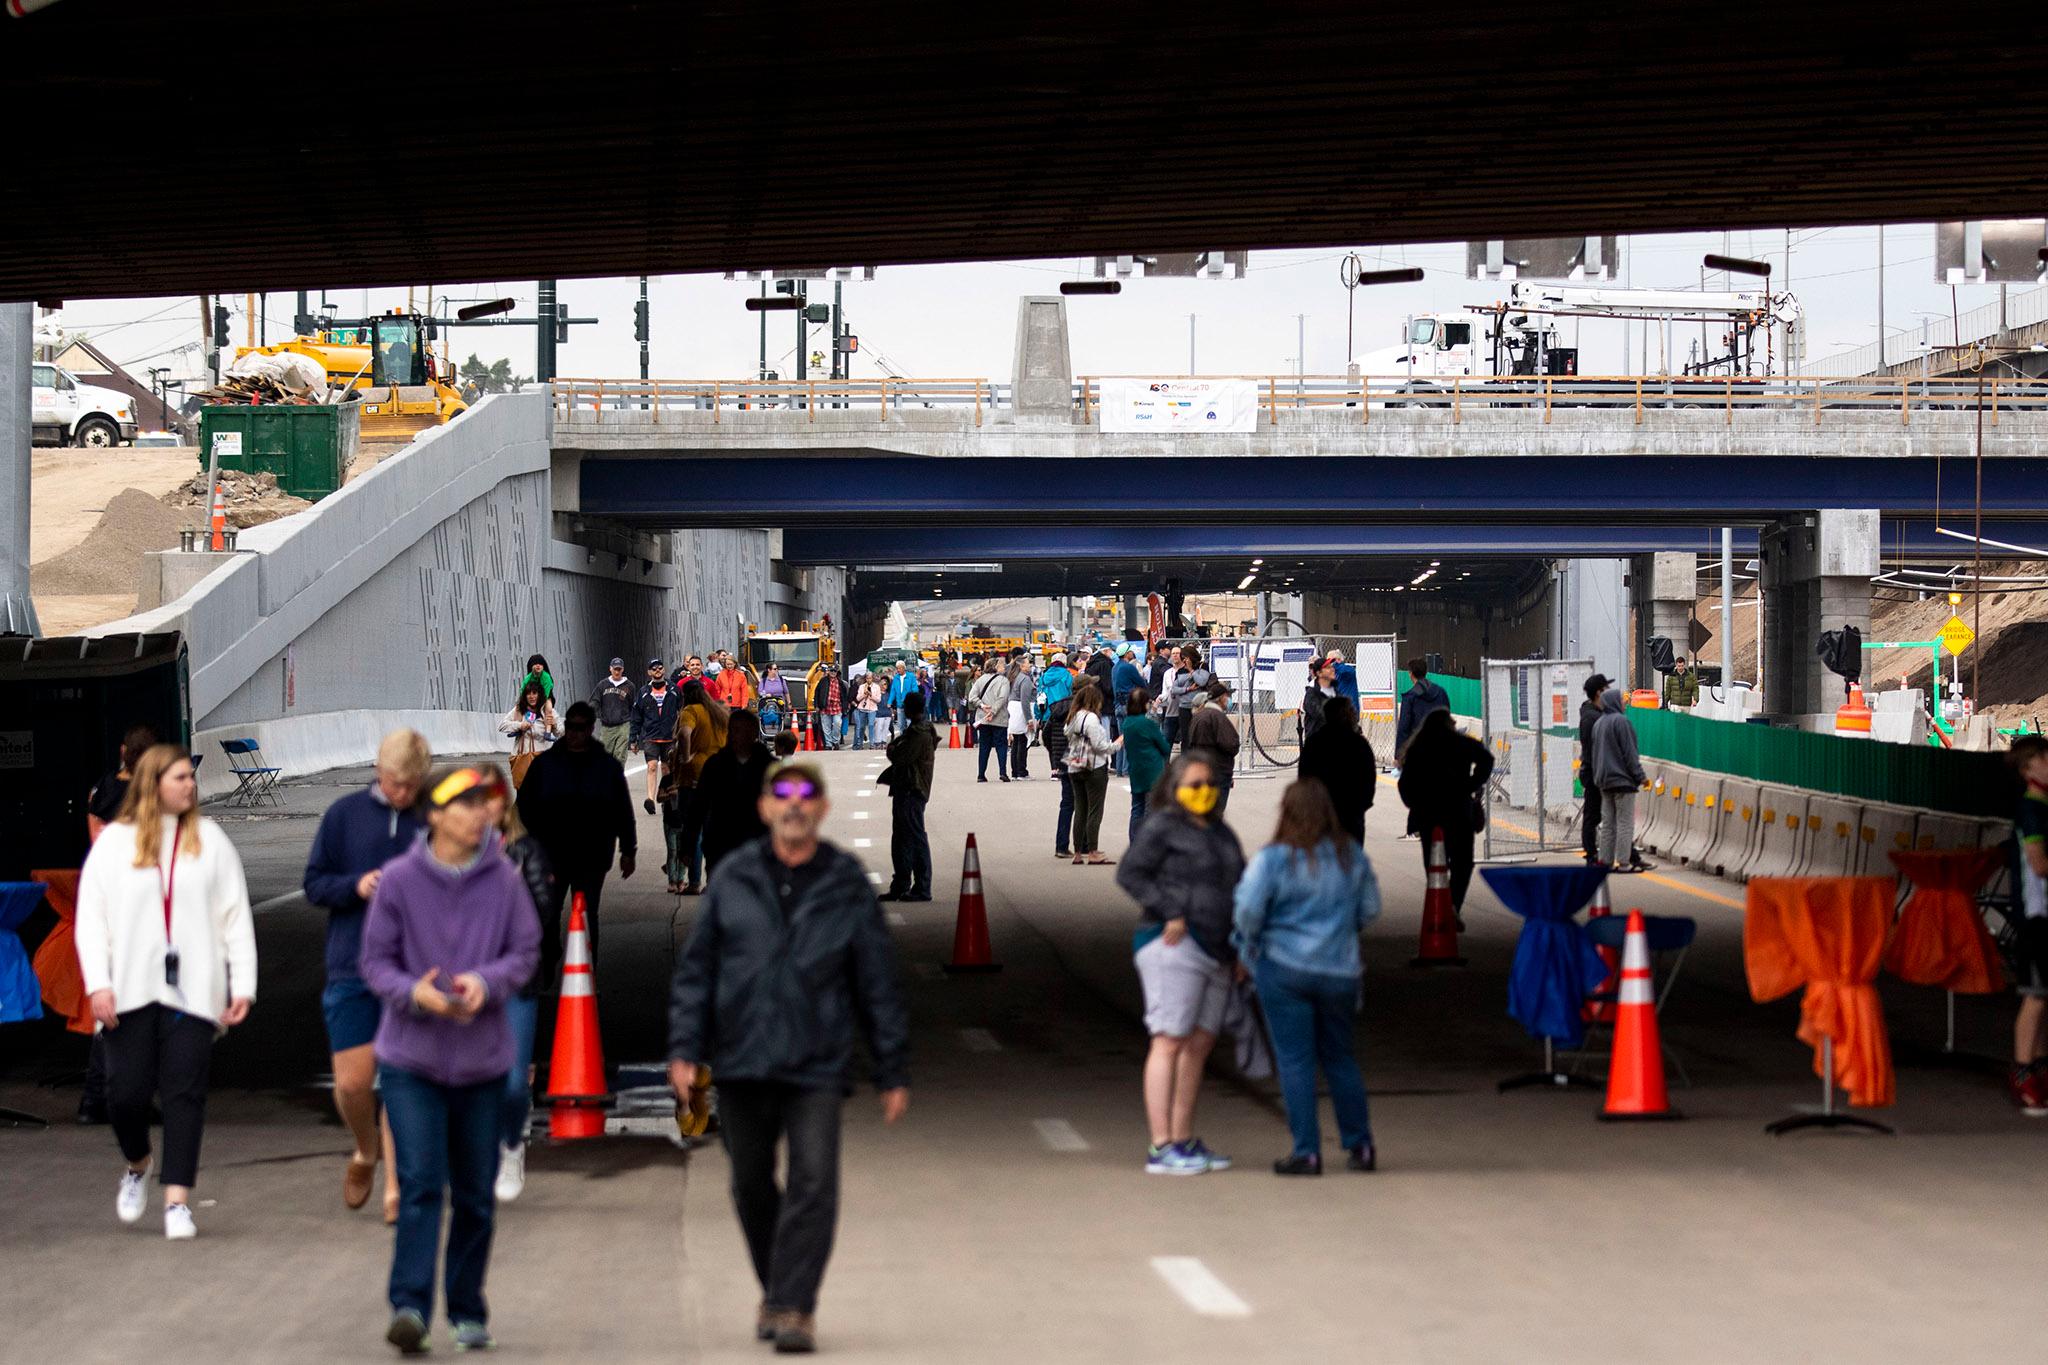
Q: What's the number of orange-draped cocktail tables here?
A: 3